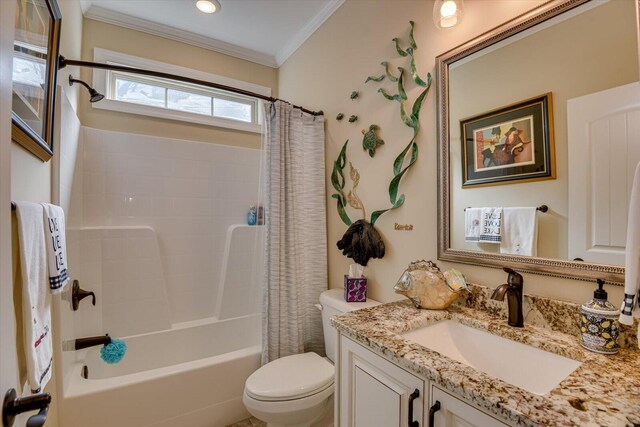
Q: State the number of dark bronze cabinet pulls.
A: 2